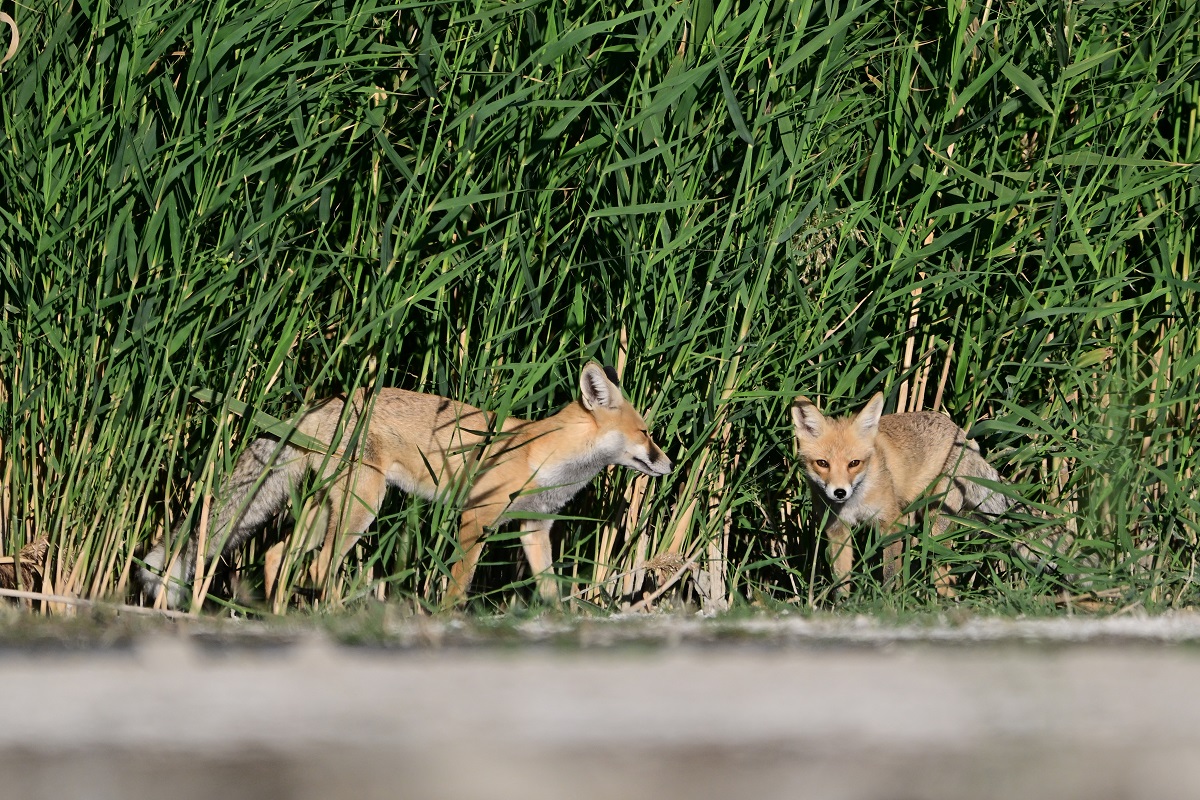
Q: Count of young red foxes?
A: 2